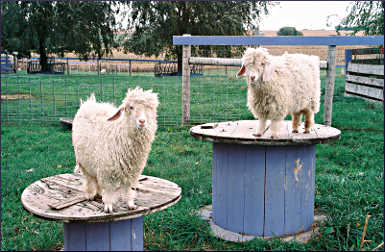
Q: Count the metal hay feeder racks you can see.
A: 2